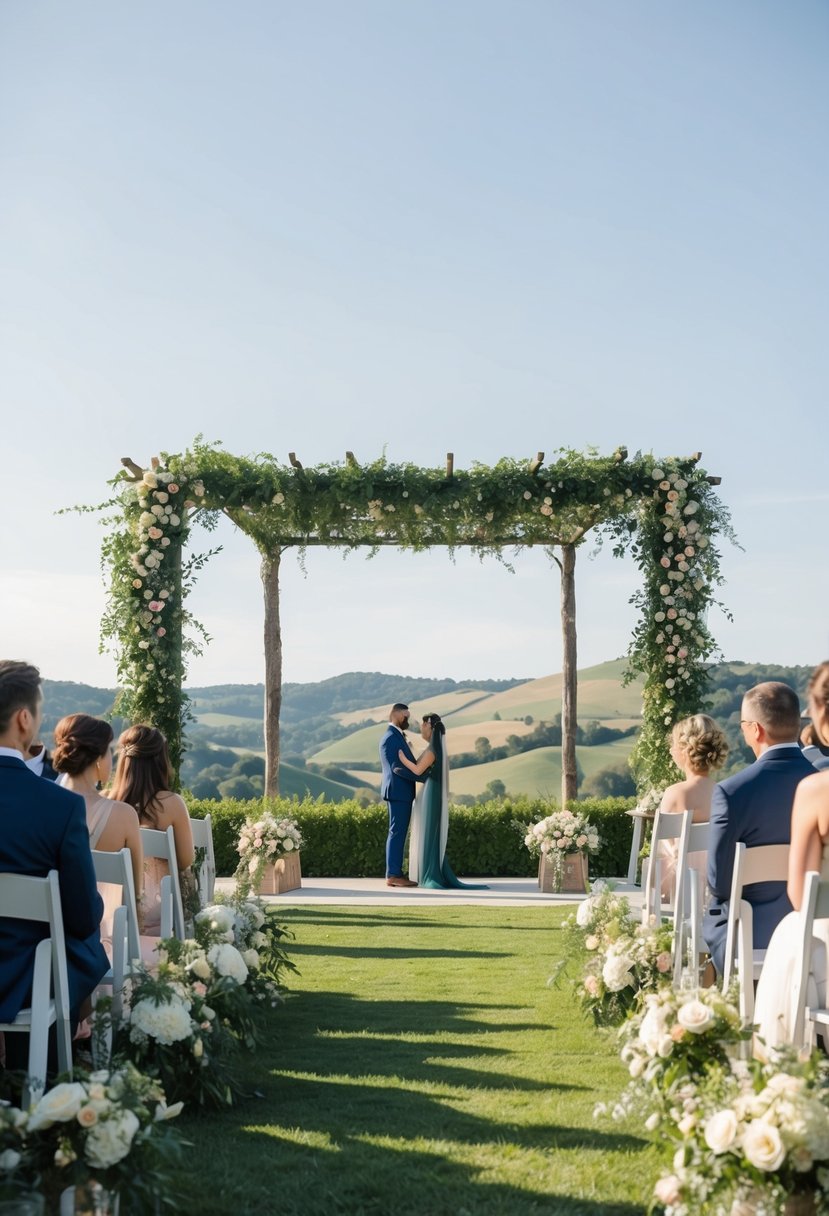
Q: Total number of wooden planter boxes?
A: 2